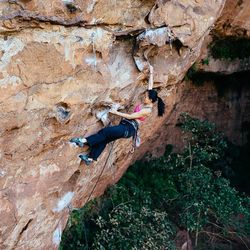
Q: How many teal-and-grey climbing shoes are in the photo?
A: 2